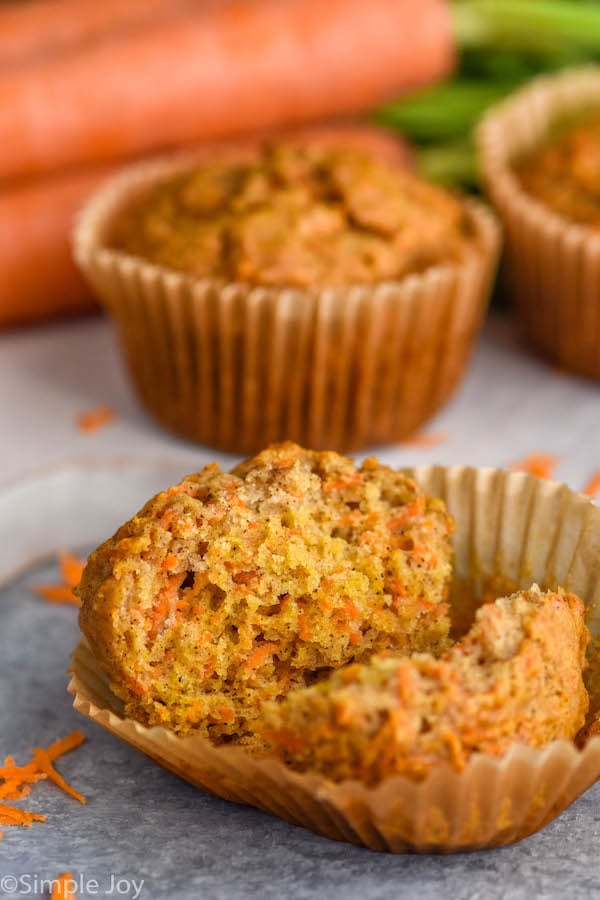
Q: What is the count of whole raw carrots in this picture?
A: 3